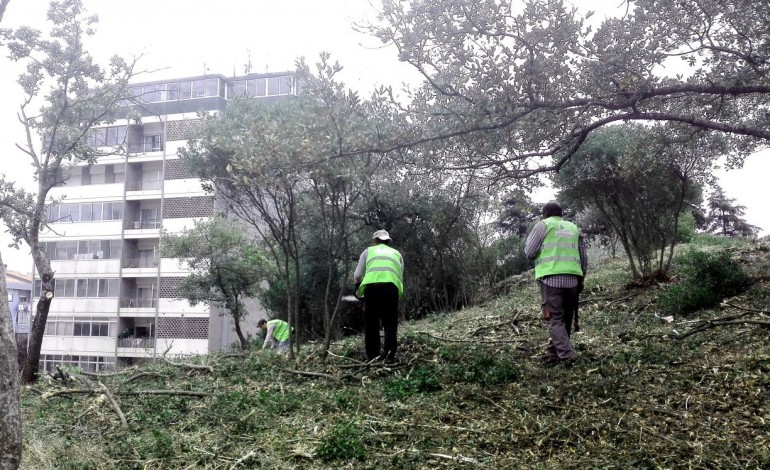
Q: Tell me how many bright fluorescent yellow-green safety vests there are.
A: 3